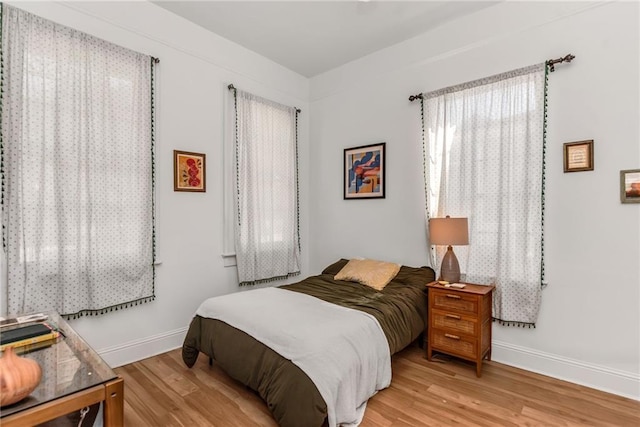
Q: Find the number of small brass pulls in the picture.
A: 3